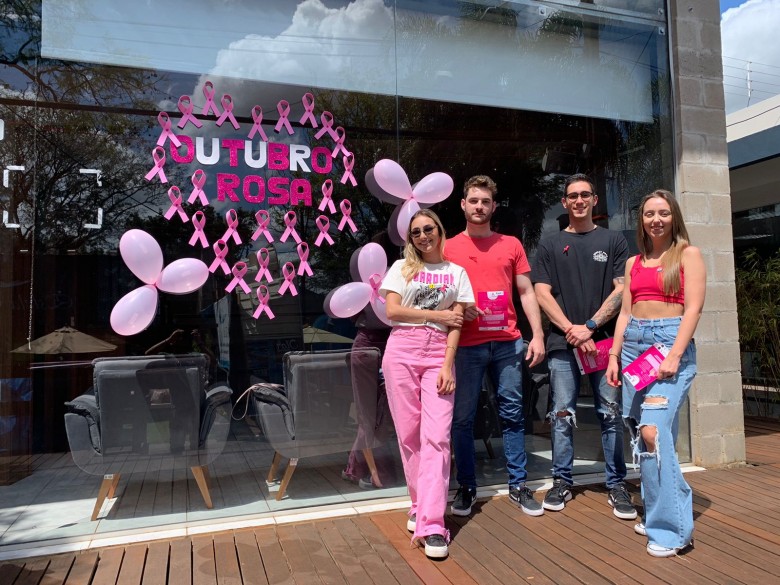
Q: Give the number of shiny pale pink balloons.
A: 9